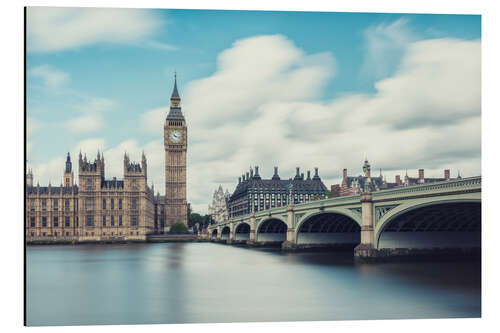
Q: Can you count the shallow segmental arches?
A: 6